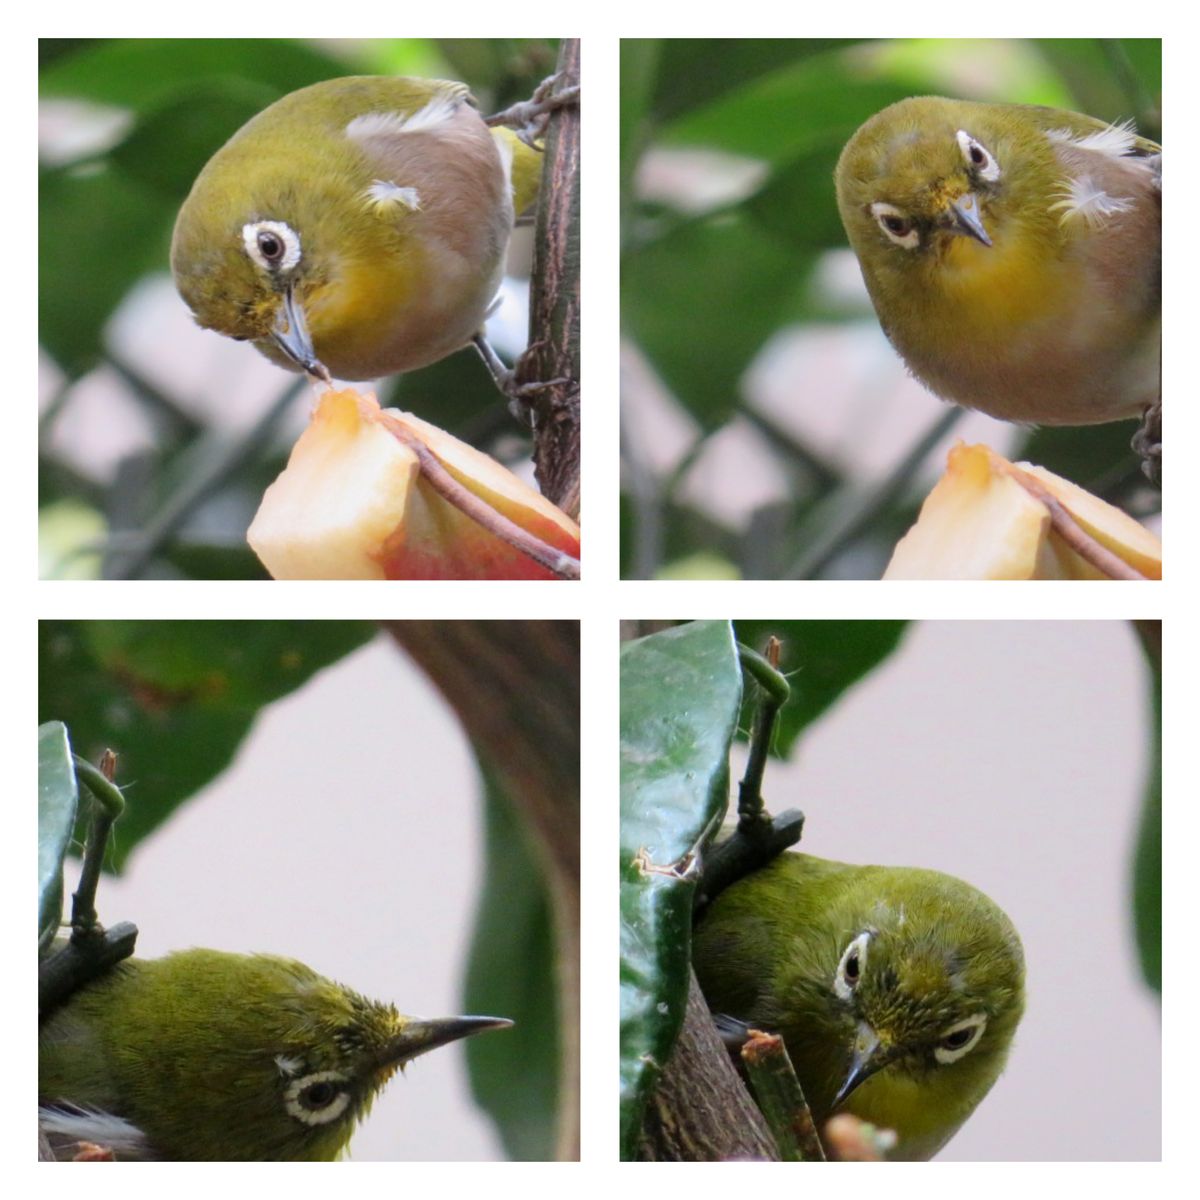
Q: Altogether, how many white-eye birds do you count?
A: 4